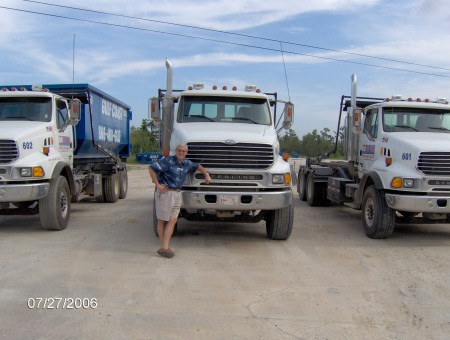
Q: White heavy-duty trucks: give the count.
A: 3